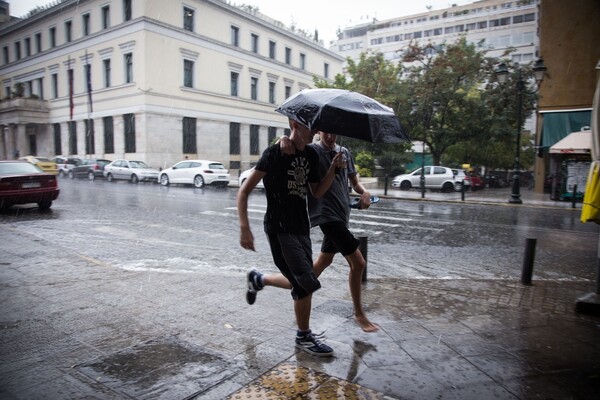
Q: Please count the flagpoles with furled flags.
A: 2